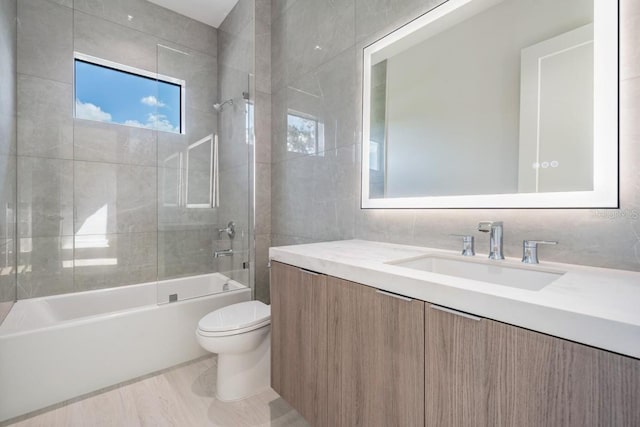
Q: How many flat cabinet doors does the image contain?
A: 3